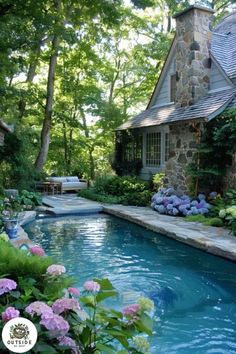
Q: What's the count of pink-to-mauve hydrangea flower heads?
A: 11